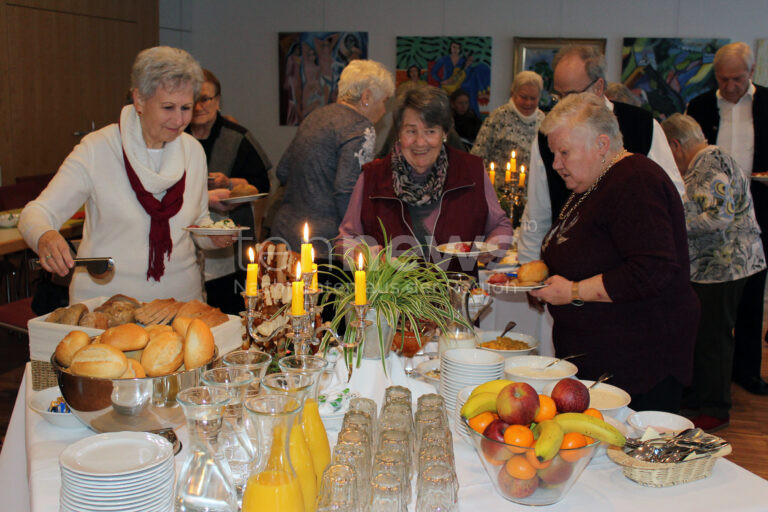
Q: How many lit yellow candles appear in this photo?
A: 9